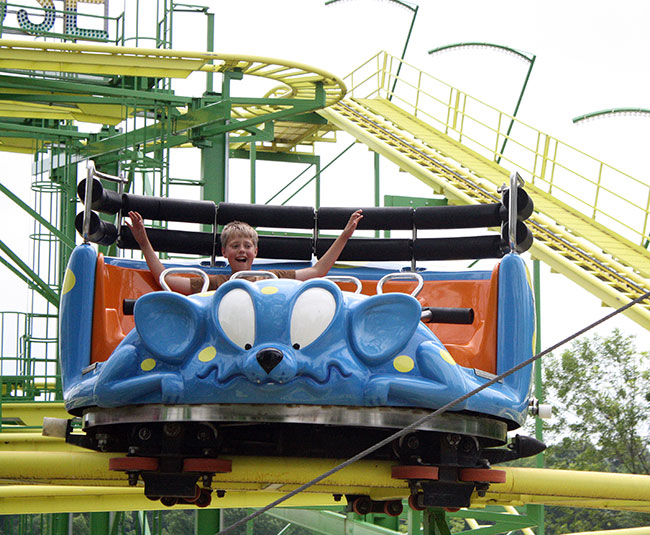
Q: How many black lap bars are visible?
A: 2